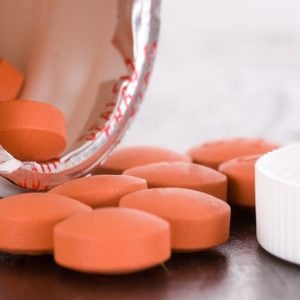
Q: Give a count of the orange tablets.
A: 10